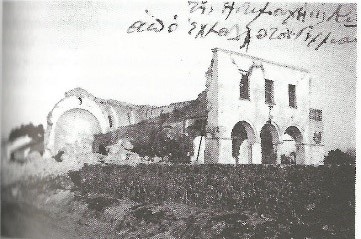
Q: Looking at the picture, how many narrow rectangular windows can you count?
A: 3